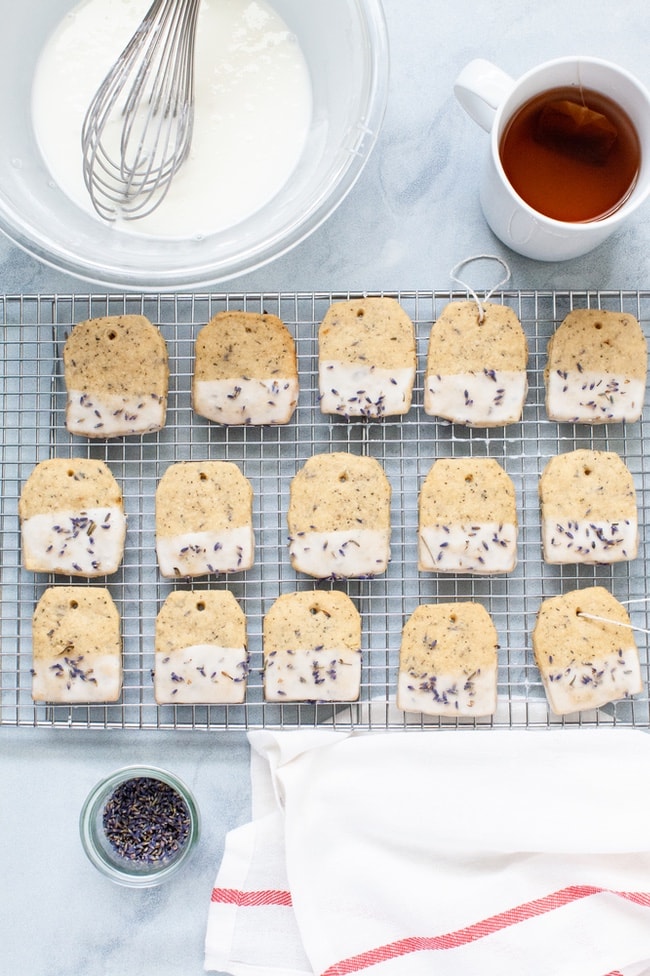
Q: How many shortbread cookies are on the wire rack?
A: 15